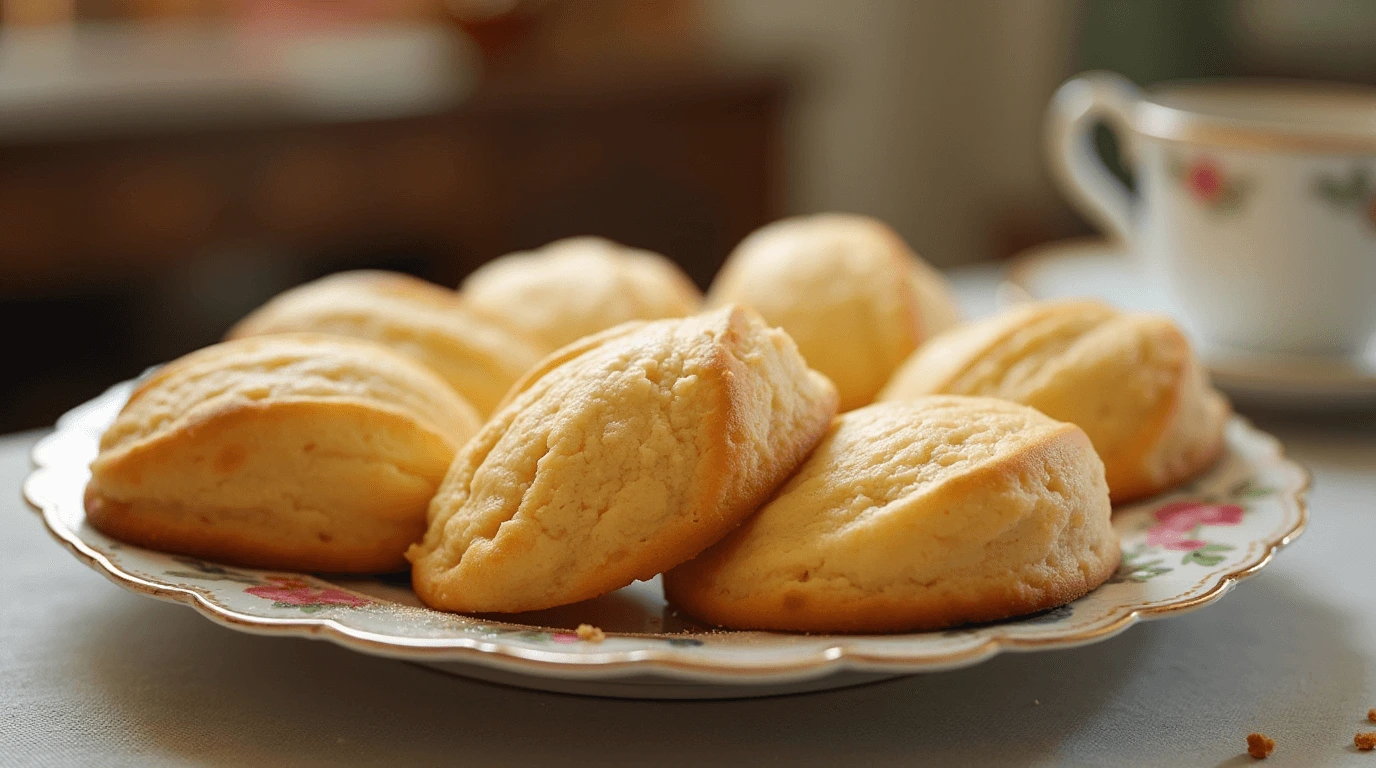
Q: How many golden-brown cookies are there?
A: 7